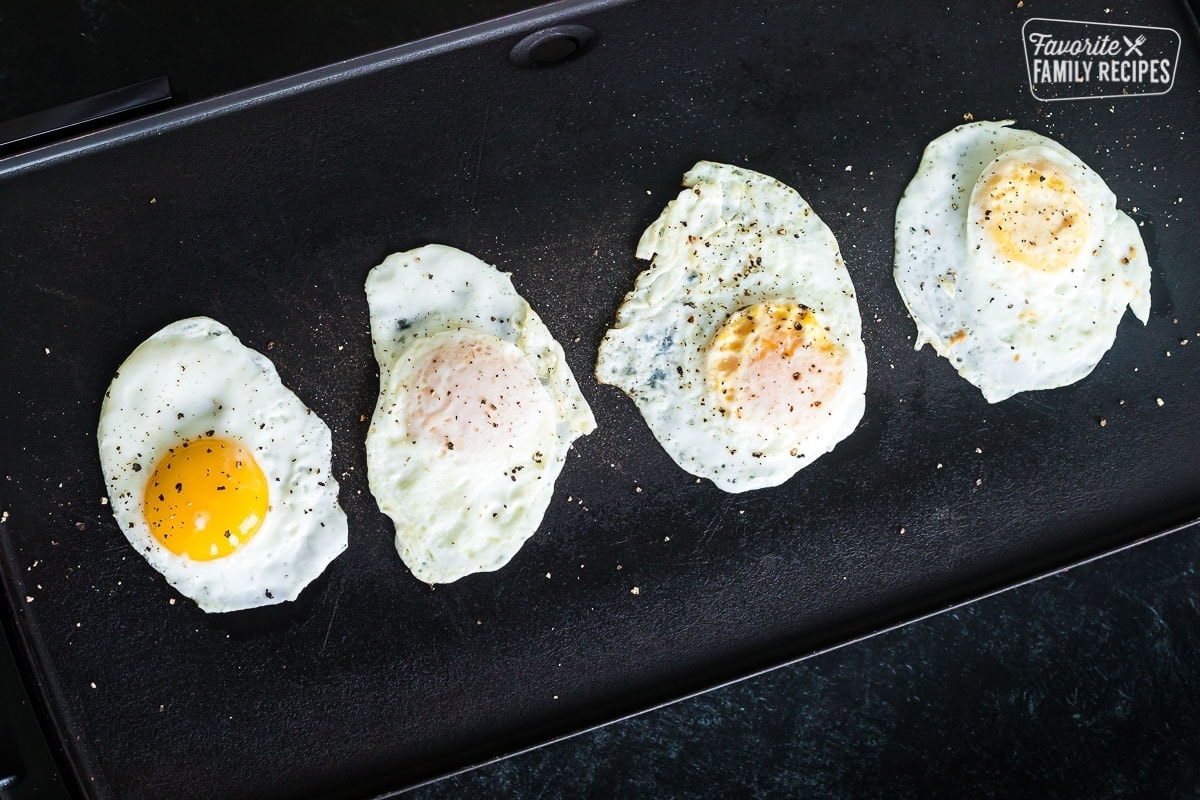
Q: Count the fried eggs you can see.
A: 4